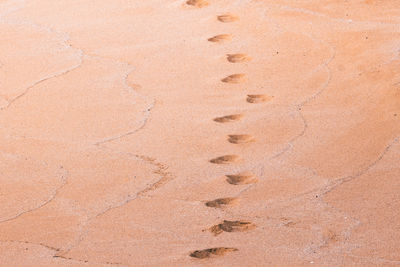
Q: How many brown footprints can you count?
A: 13